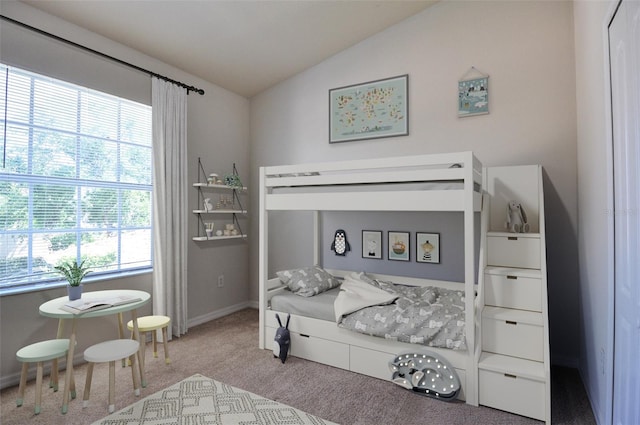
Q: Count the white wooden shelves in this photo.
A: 3